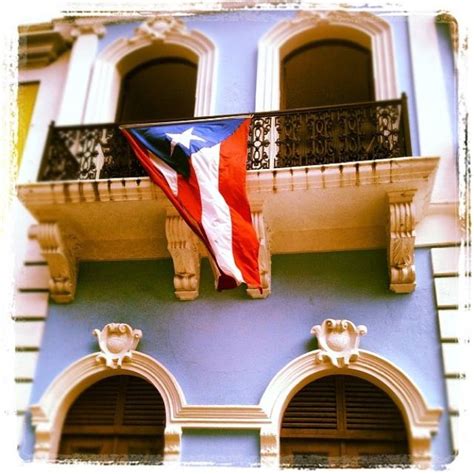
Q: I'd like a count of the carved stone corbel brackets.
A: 4